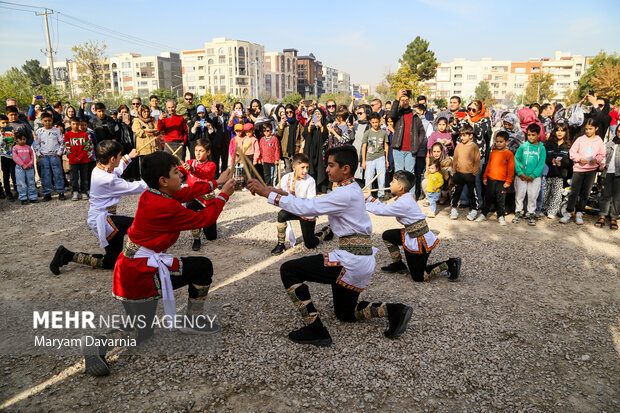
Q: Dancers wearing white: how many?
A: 4